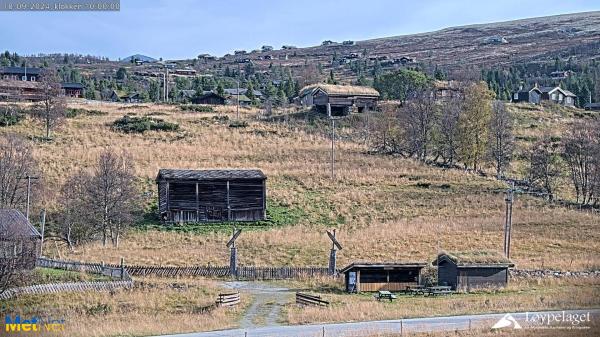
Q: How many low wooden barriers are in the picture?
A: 2